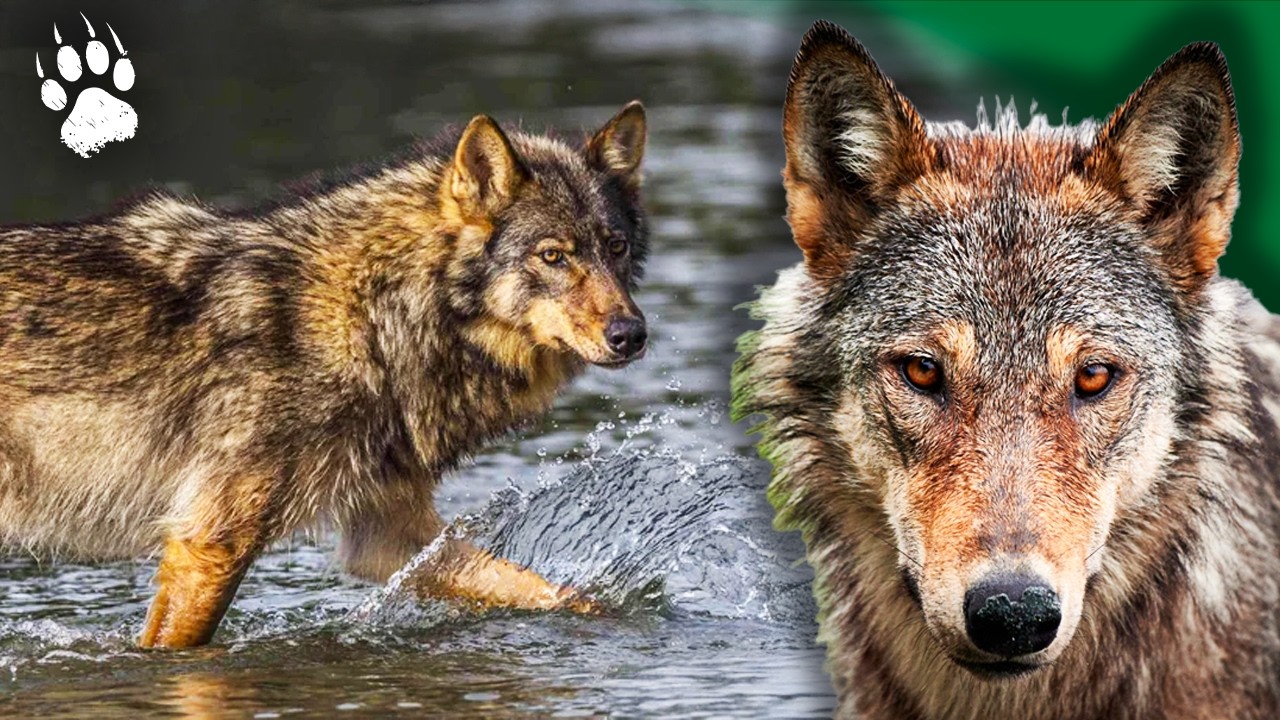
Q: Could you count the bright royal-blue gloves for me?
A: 0